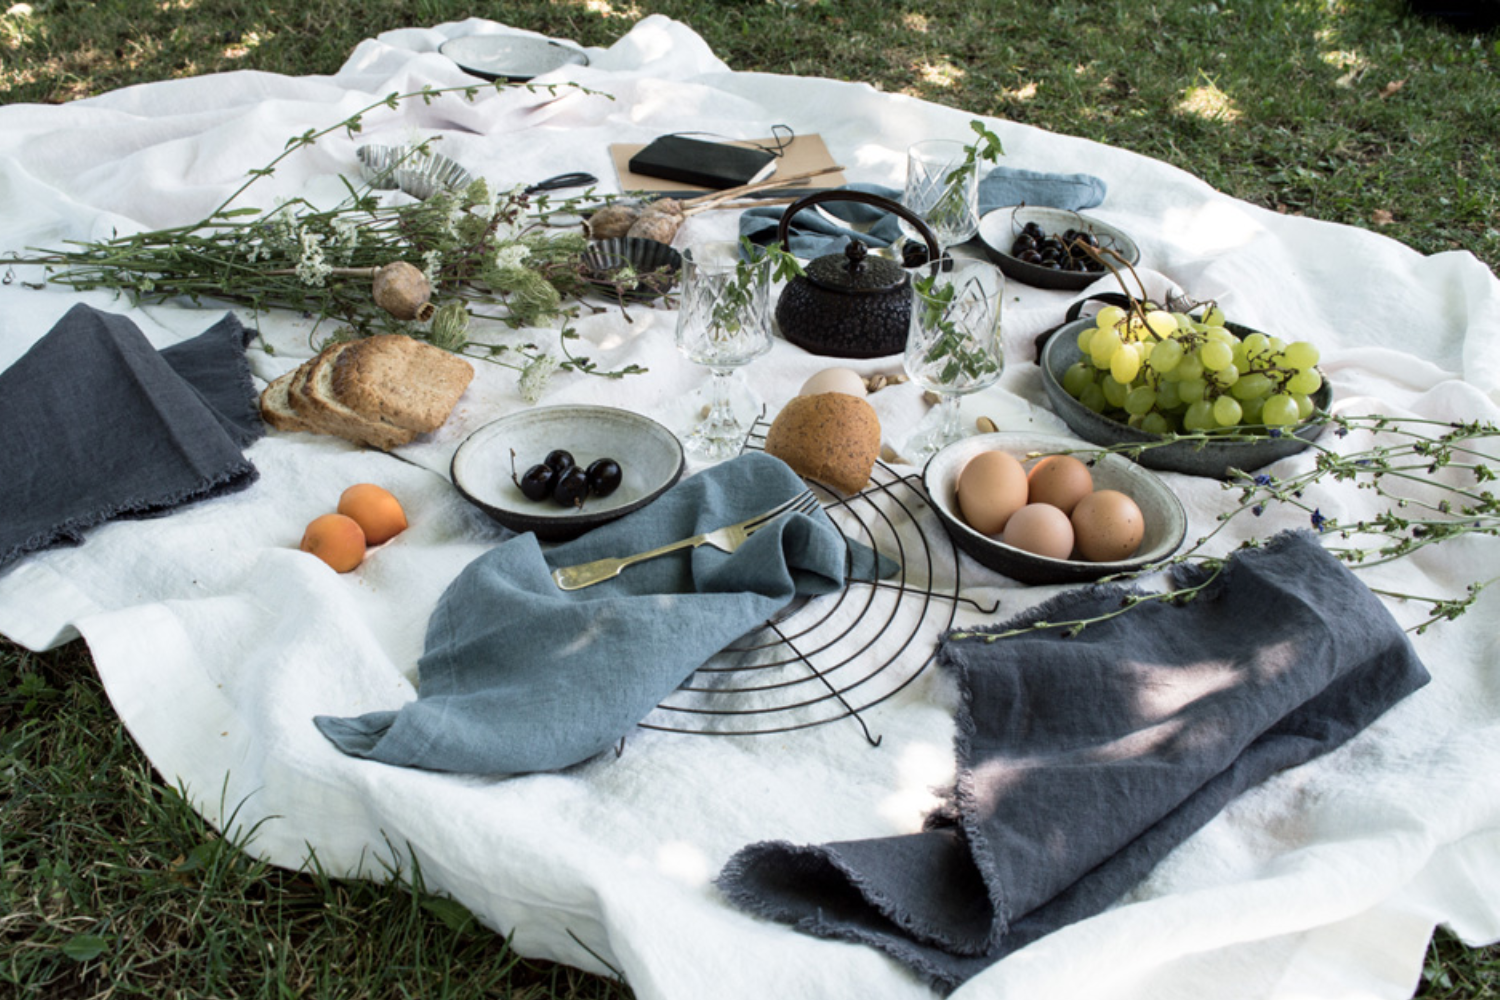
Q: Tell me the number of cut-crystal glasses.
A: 3